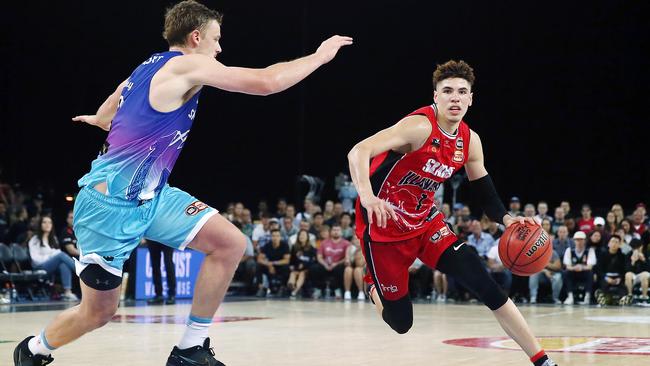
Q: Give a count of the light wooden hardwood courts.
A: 1